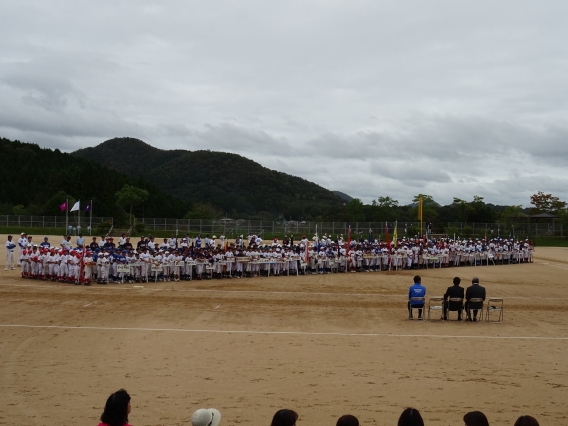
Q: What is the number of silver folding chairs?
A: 5